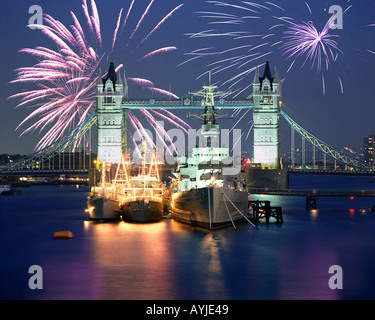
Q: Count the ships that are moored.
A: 3